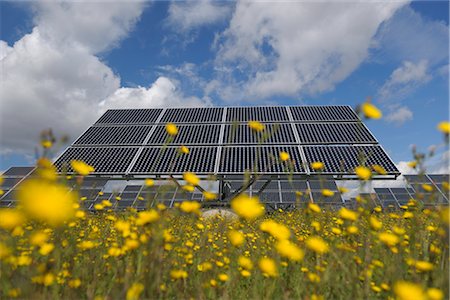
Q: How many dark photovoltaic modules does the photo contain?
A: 12